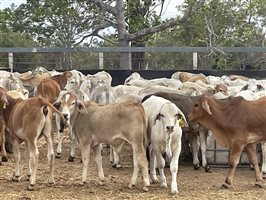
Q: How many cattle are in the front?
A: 4